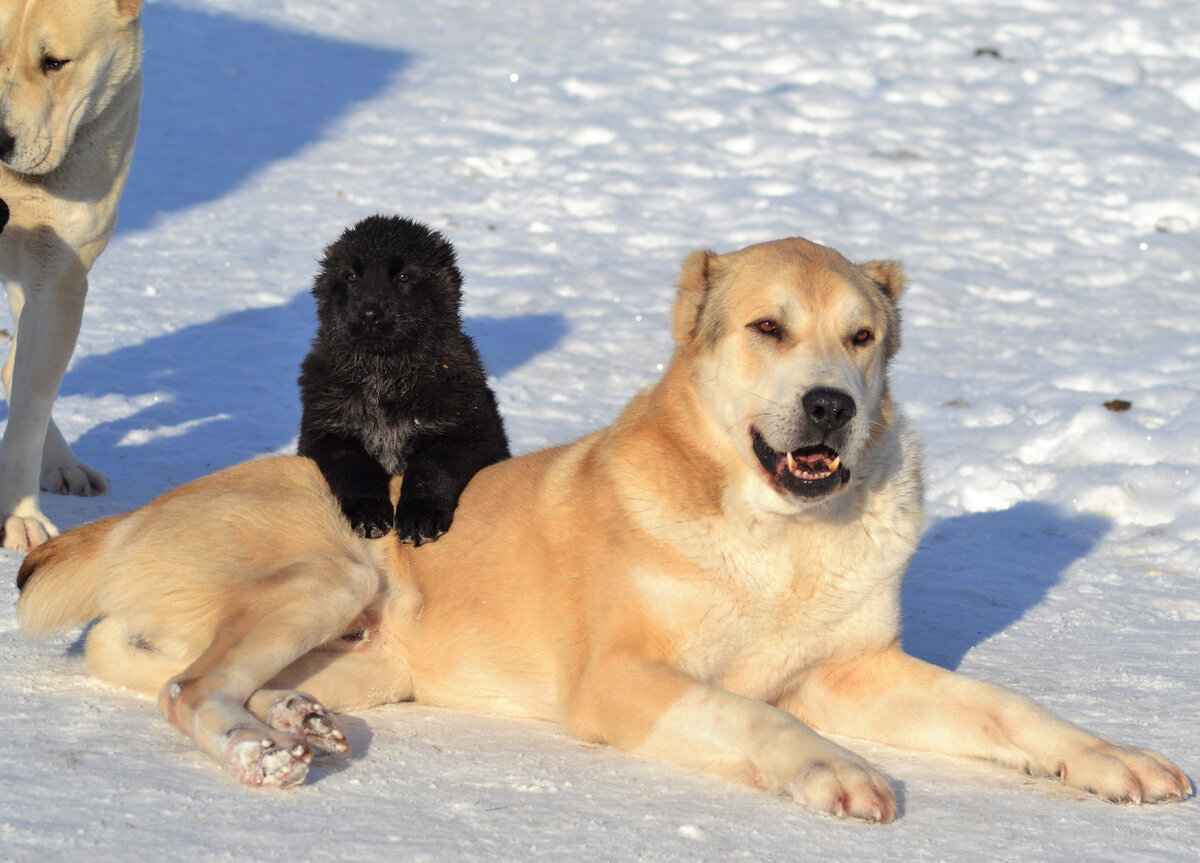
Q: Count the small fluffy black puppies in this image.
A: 1